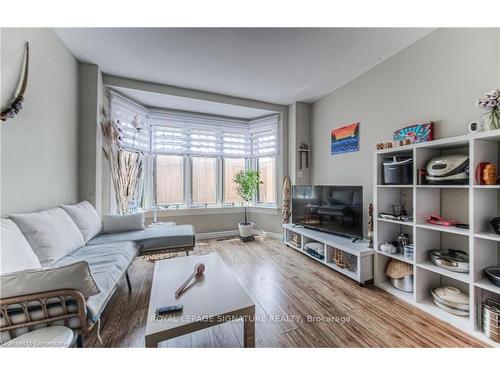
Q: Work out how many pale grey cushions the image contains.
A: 5